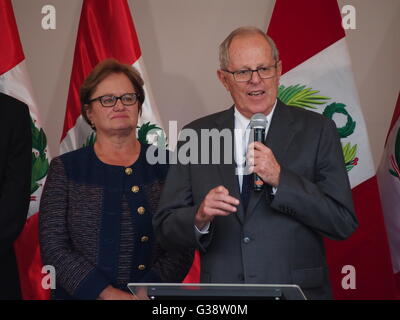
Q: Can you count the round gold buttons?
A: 5